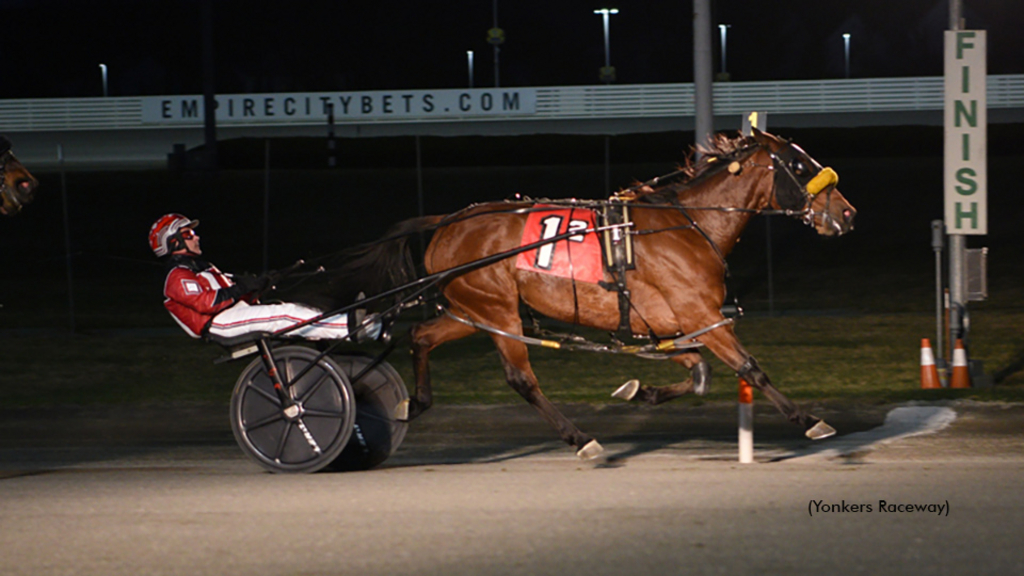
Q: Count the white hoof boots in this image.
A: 4